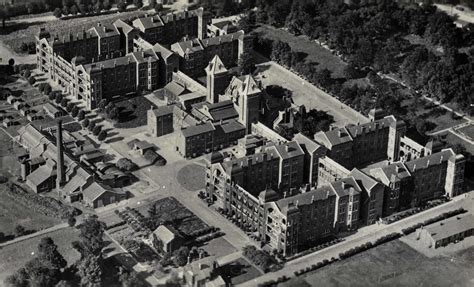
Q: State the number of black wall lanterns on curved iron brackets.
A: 0